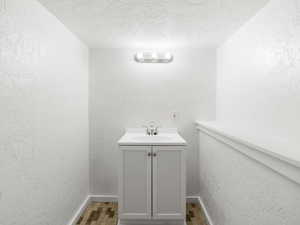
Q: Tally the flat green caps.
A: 0